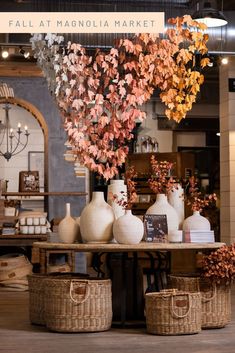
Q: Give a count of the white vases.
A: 7